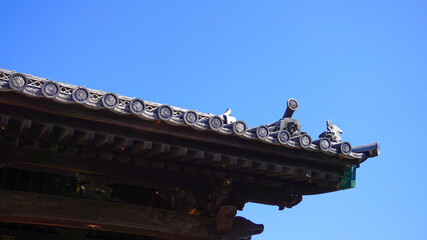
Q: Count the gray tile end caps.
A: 15